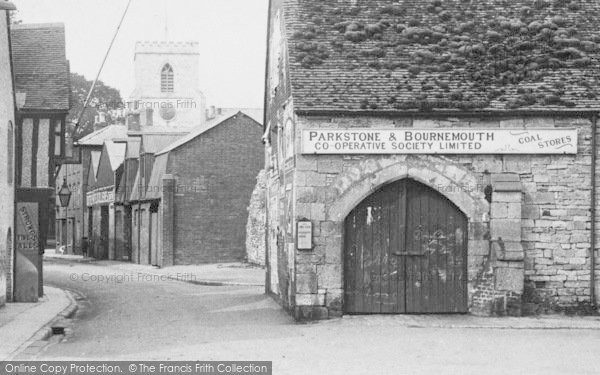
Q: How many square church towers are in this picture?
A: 1